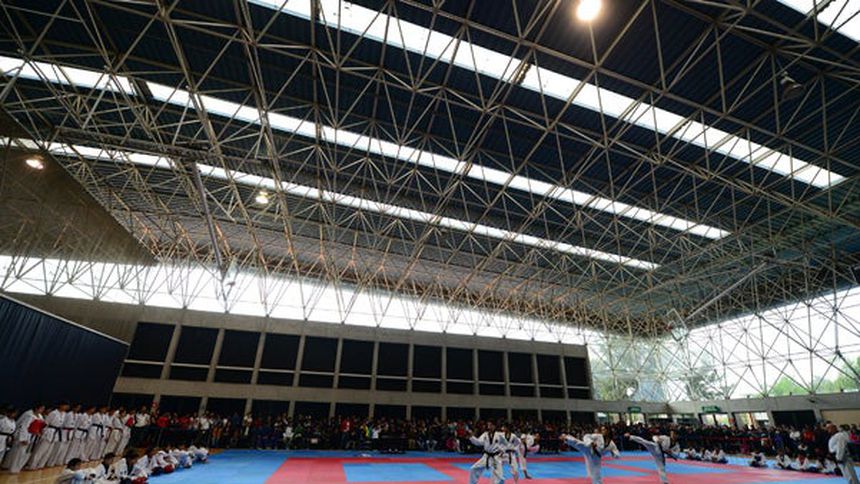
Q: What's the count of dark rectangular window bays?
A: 13